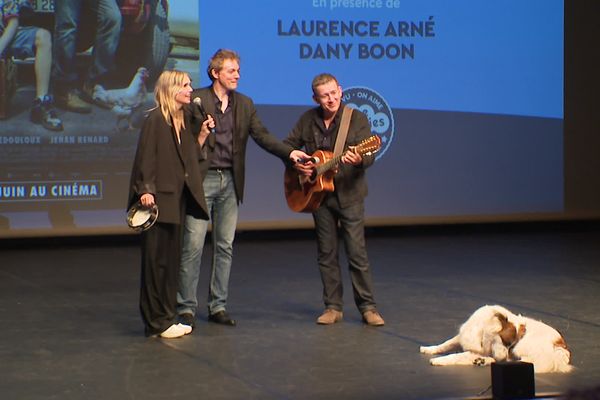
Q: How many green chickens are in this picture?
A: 0